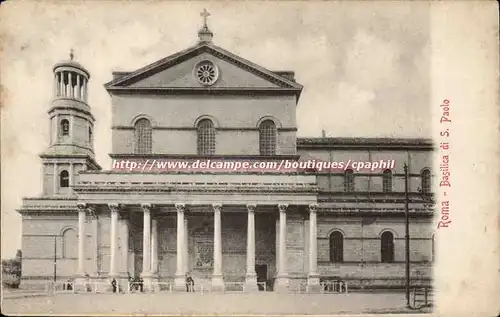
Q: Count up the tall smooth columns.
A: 8